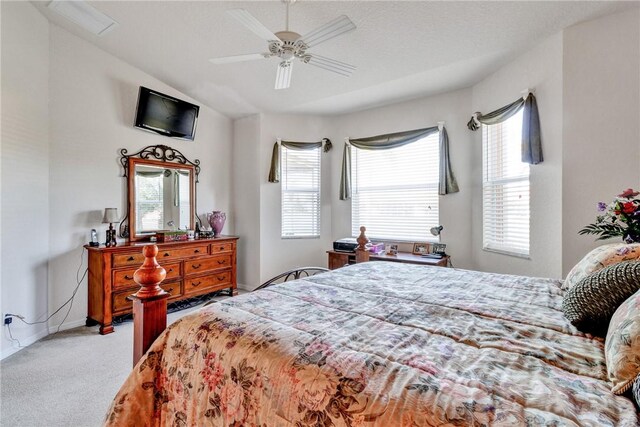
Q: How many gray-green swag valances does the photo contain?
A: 3